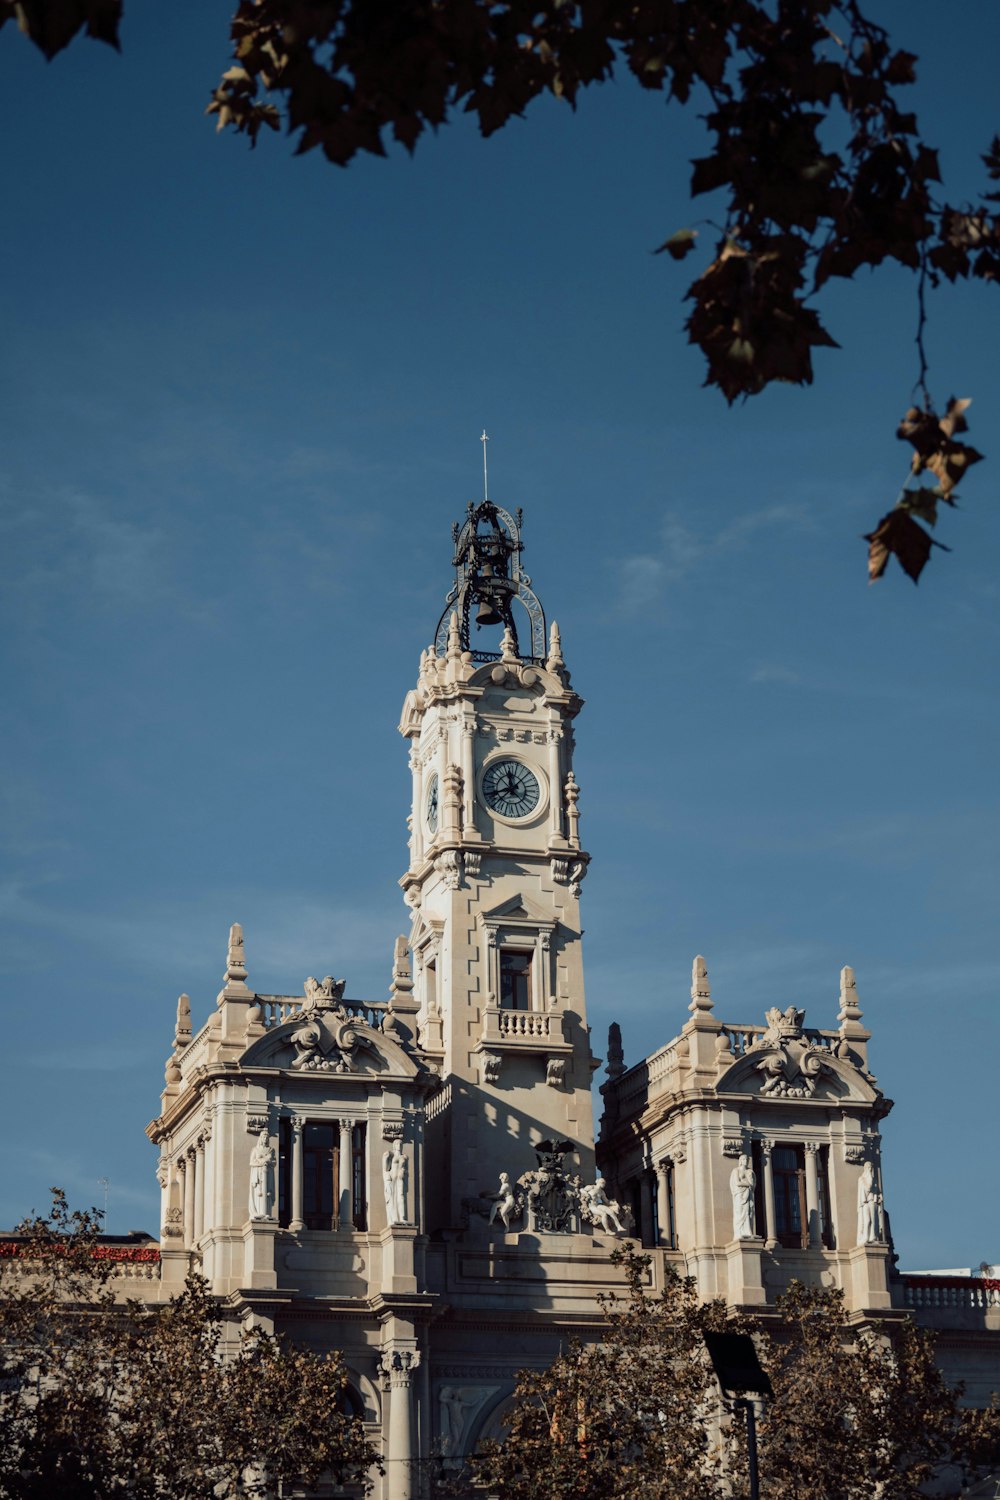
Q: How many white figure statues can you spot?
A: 6